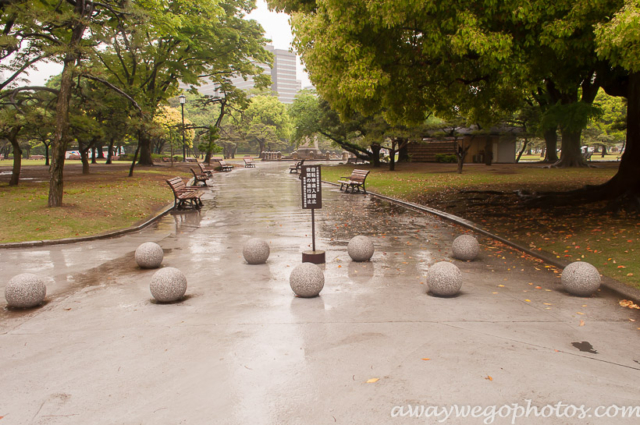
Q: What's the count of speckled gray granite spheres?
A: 9